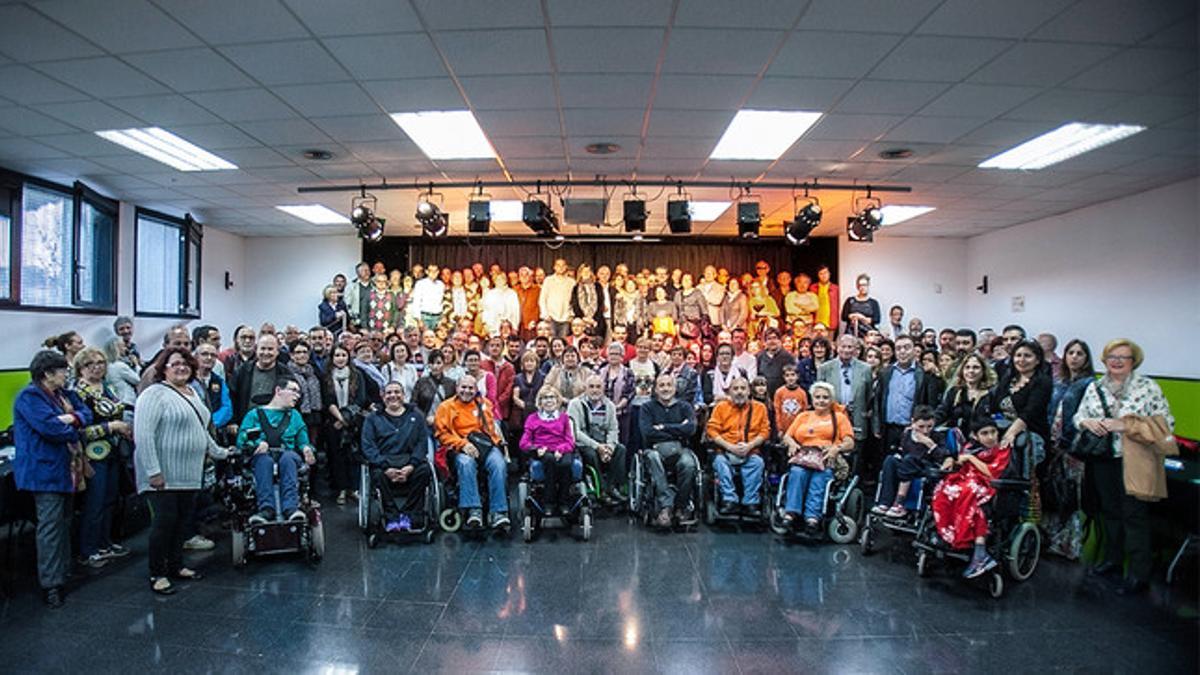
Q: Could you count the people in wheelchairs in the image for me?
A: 10